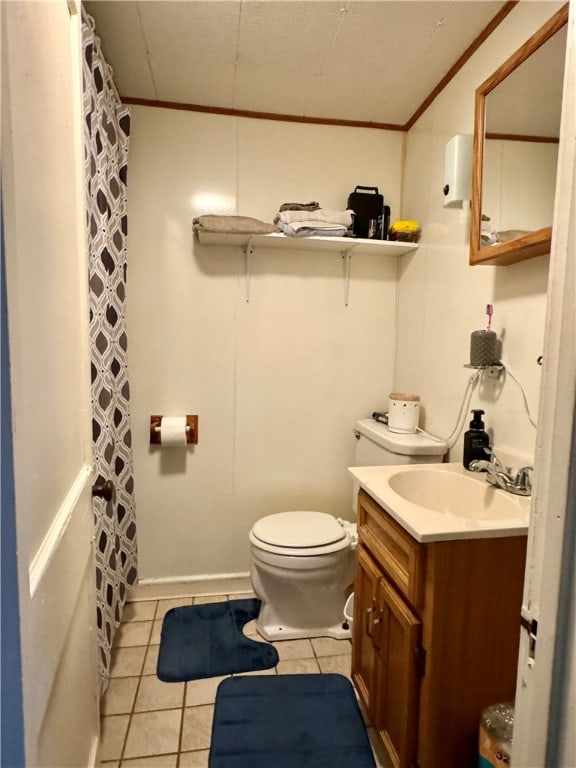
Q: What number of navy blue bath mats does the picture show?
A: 2